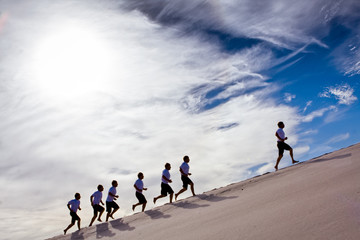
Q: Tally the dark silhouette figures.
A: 7